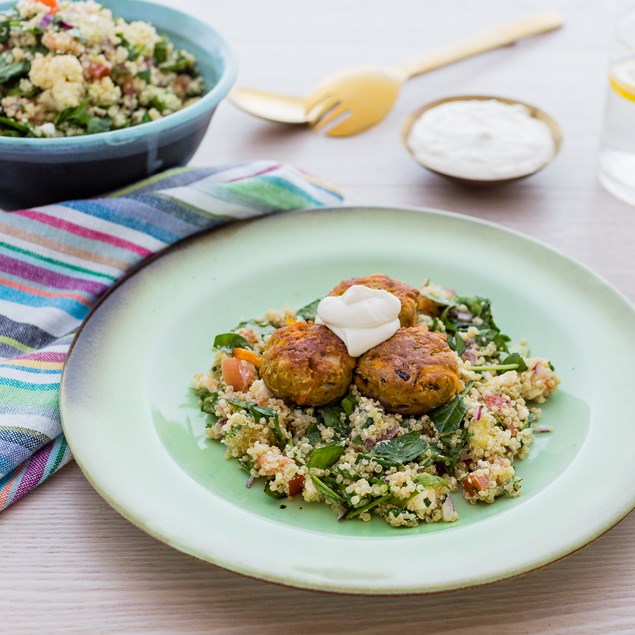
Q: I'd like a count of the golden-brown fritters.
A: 3